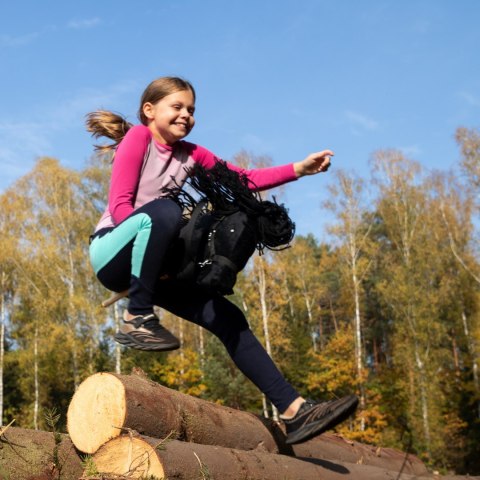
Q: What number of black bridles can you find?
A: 1